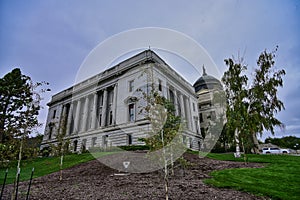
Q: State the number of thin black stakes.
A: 3